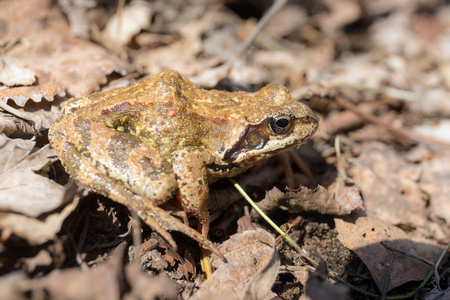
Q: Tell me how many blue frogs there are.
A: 0